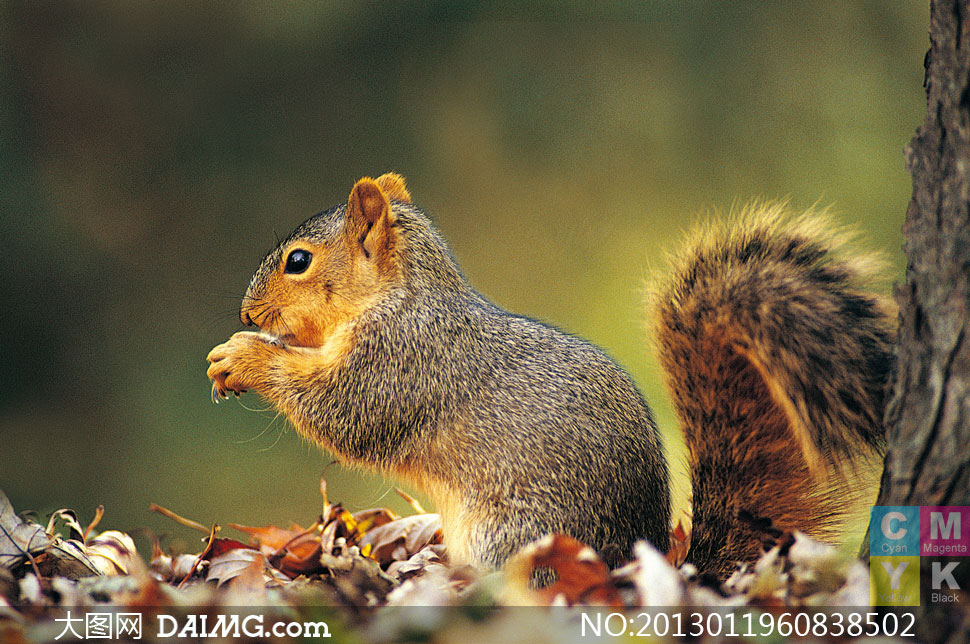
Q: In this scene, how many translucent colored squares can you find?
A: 4